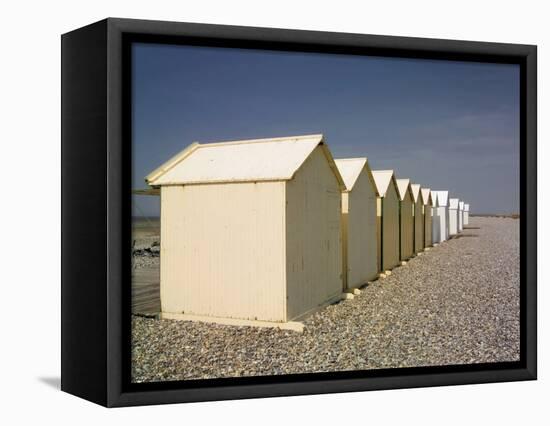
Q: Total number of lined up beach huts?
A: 11